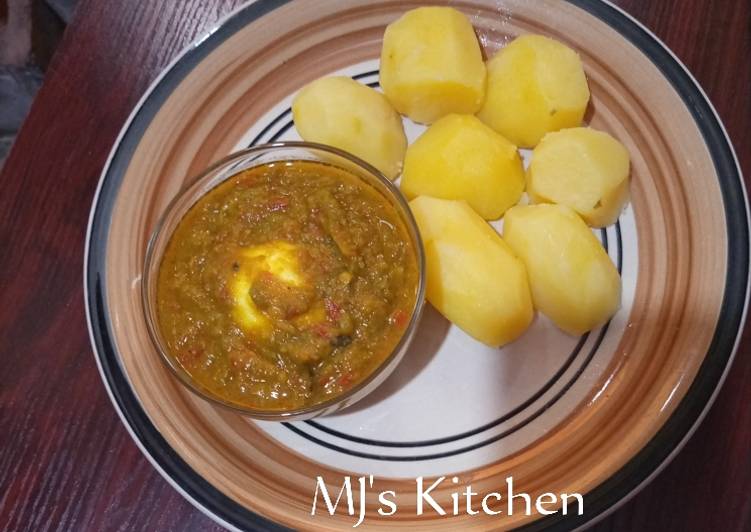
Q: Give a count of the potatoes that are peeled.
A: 7